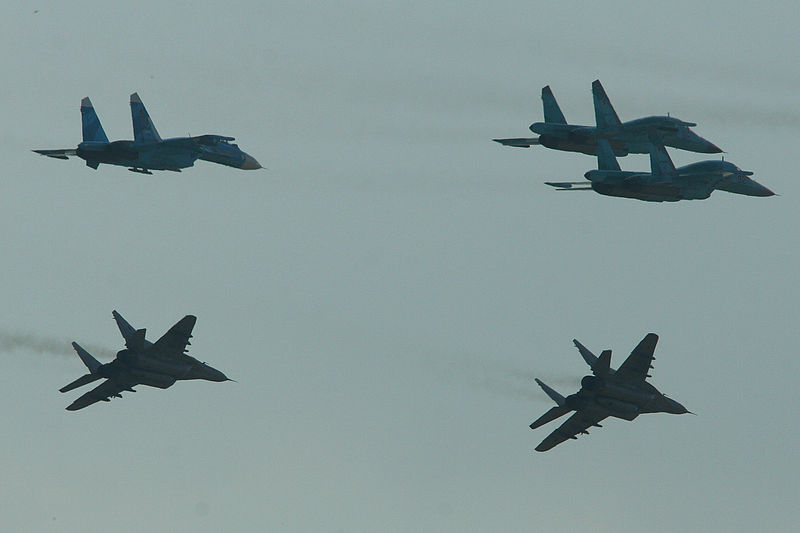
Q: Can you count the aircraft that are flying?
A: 5